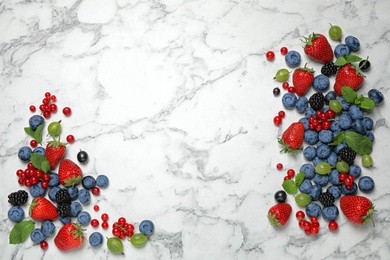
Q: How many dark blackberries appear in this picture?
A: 7